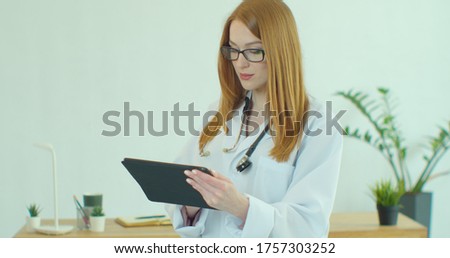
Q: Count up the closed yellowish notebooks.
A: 0